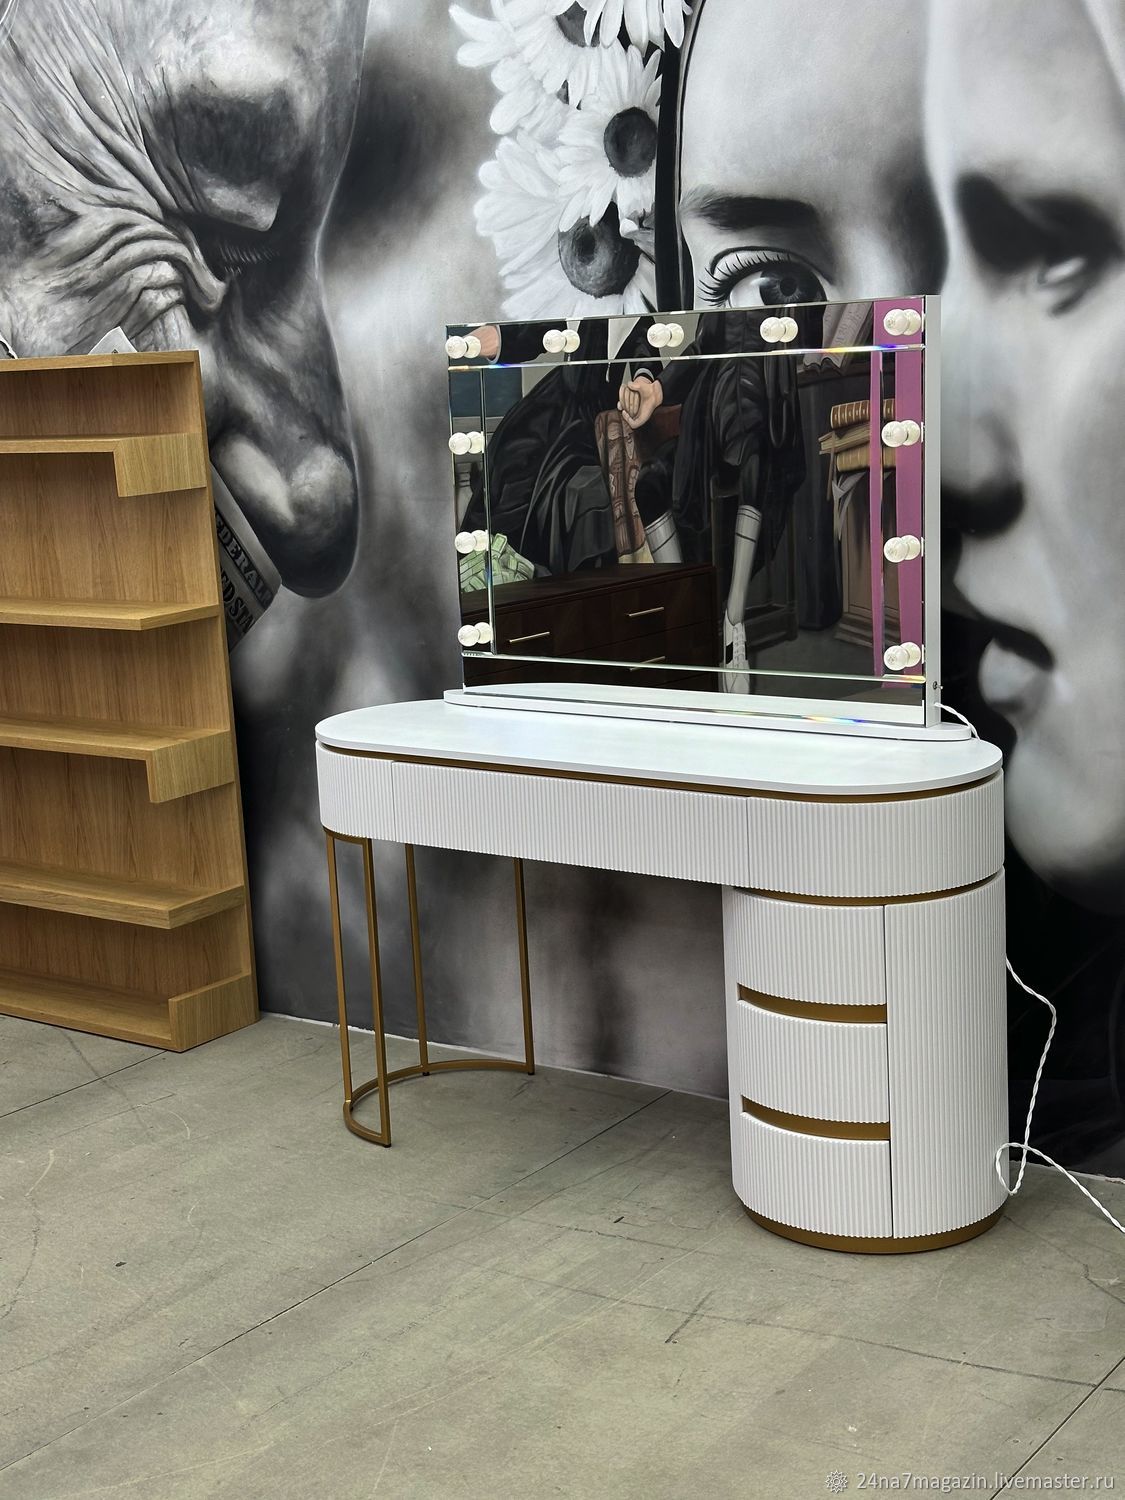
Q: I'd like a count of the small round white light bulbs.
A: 11